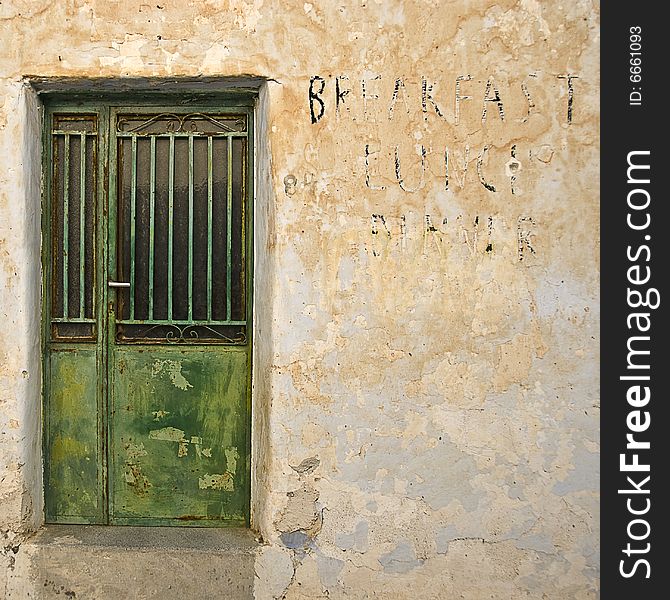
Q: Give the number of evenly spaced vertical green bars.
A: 8